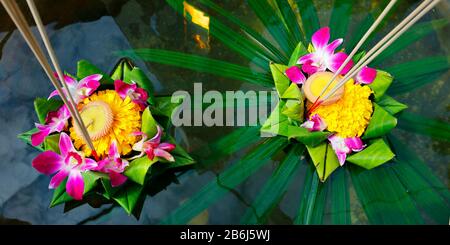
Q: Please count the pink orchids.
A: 11